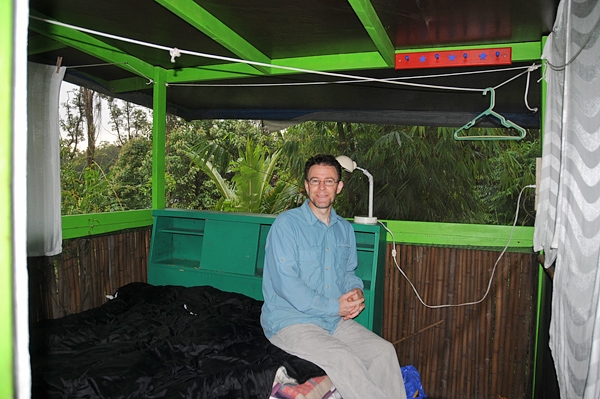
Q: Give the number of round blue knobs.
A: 4